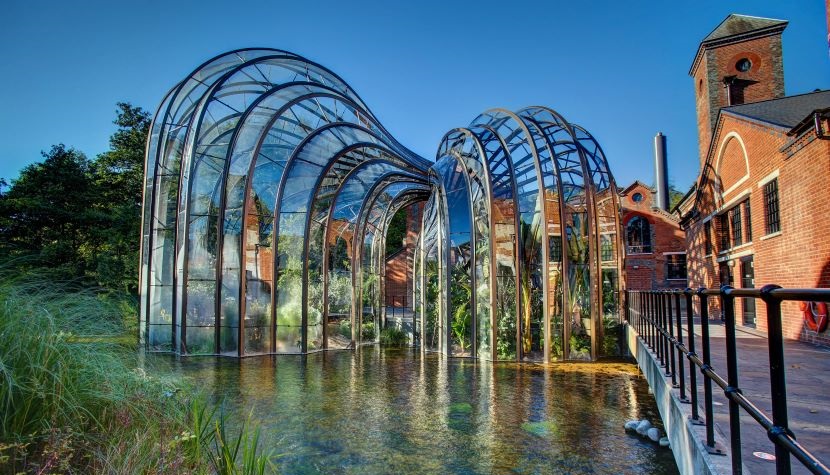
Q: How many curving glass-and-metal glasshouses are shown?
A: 2